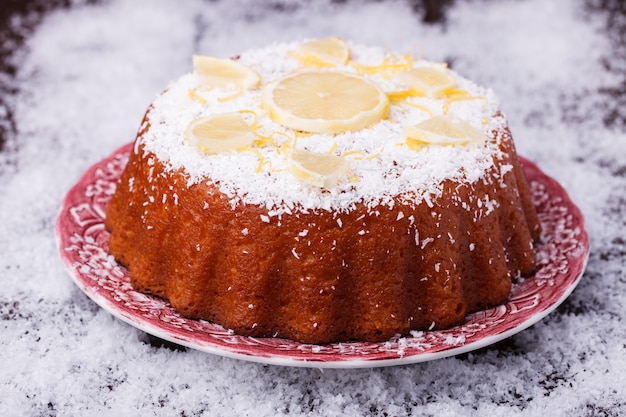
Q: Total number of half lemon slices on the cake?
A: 6